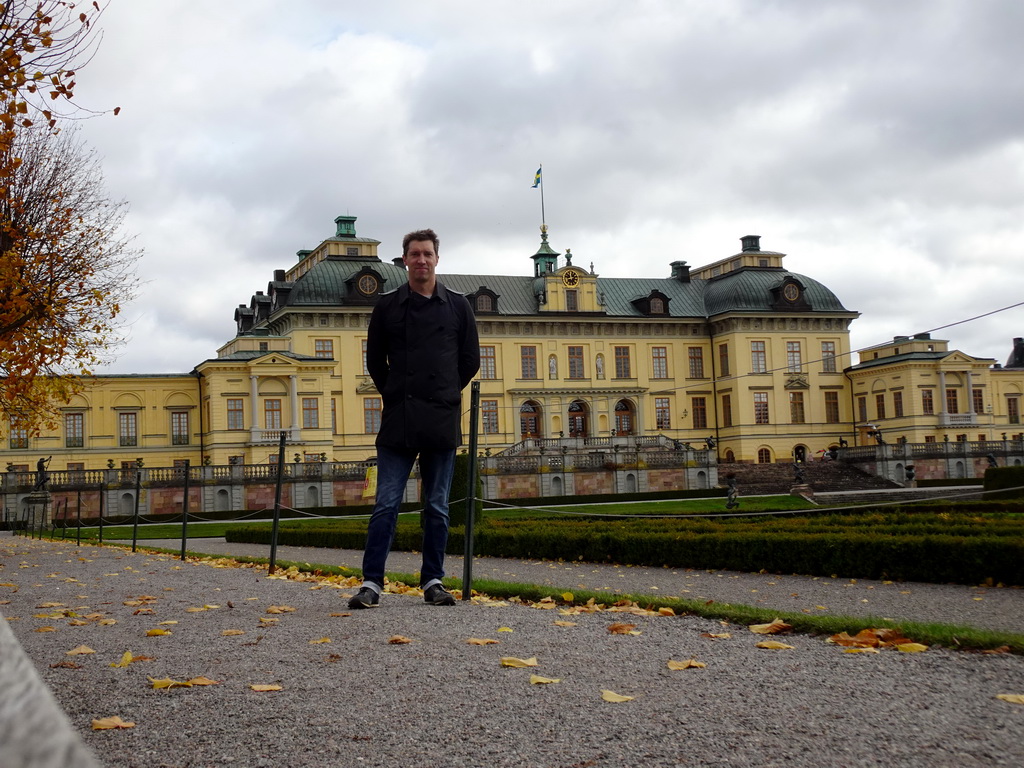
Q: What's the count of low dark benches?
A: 0